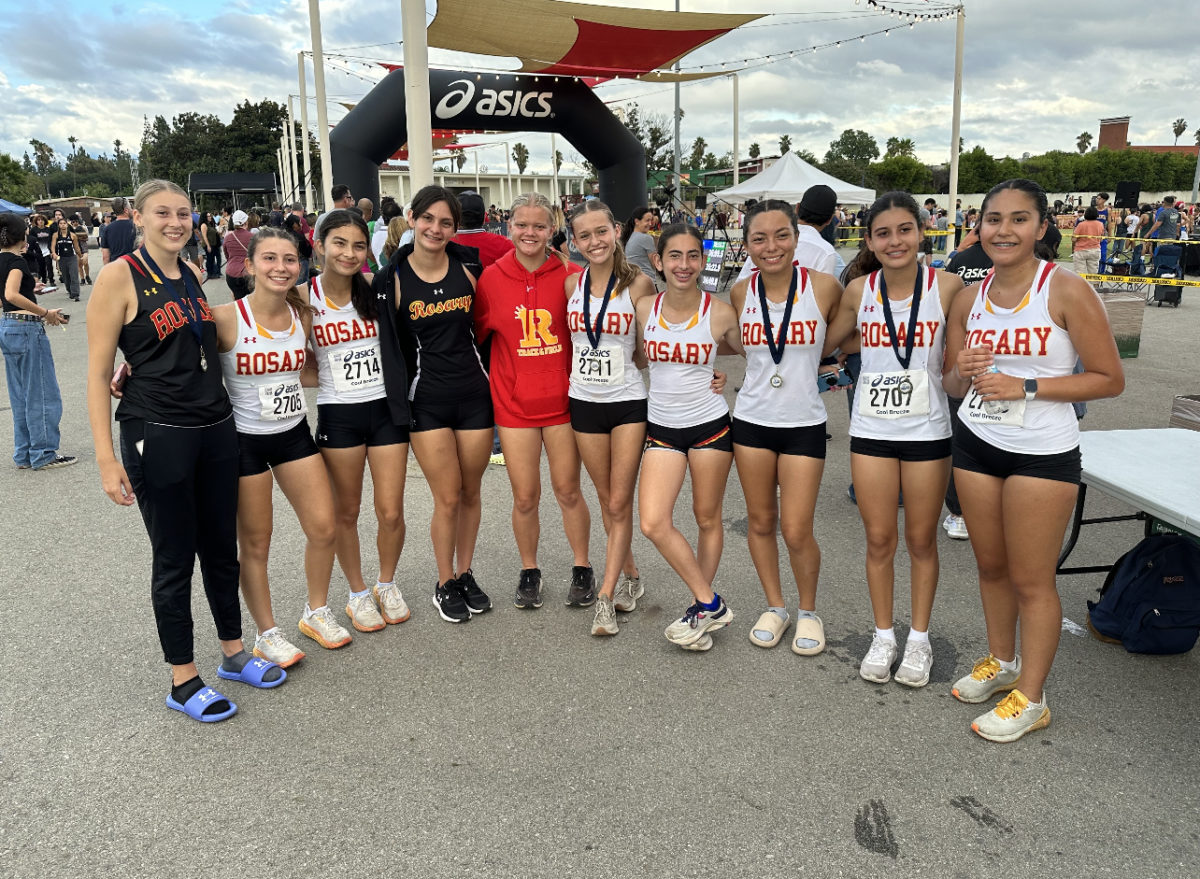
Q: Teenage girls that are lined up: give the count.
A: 10